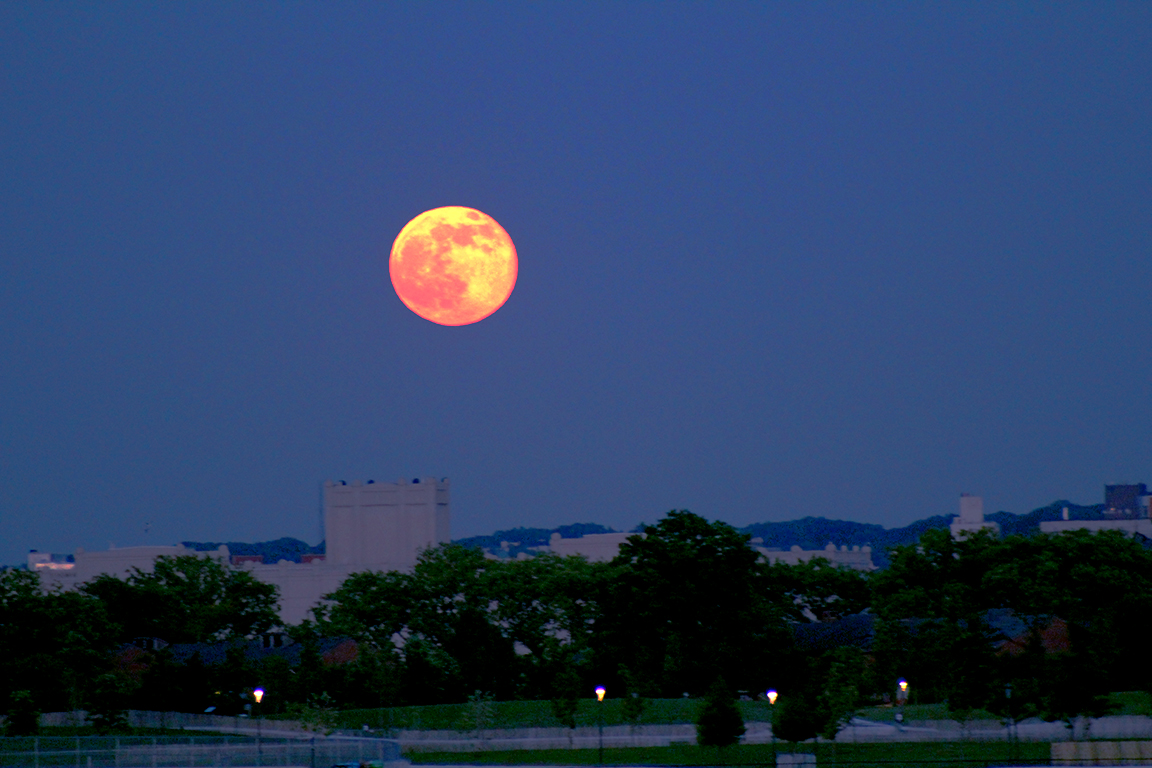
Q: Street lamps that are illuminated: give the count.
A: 4